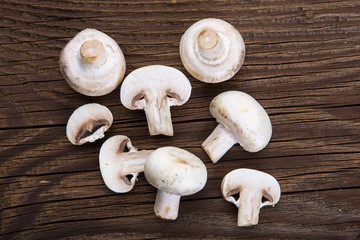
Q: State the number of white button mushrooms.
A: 8